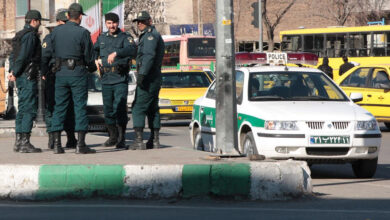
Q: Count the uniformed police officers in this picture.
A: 5